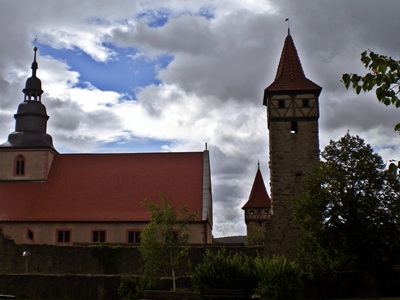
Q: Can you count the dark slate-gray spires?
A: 1